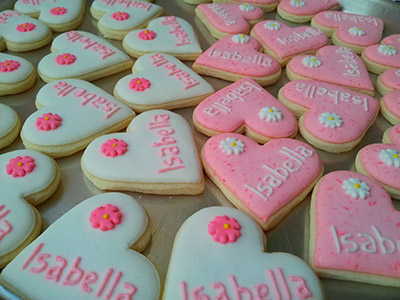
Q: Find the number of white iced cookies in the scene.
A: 13